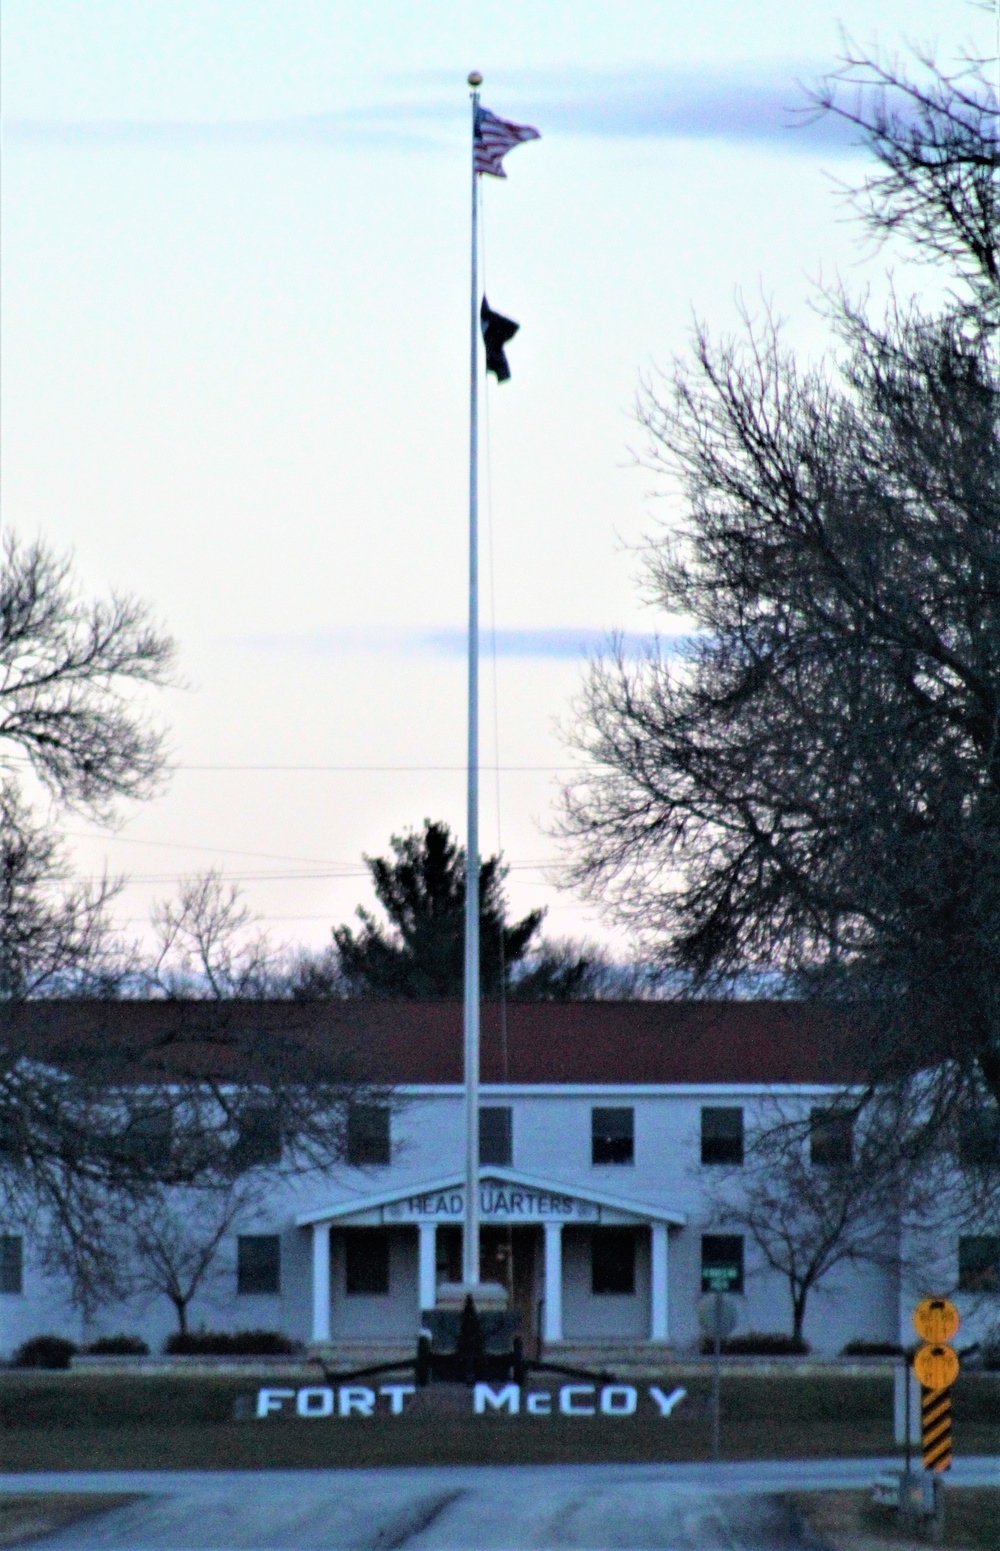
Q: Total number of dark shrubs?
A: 5